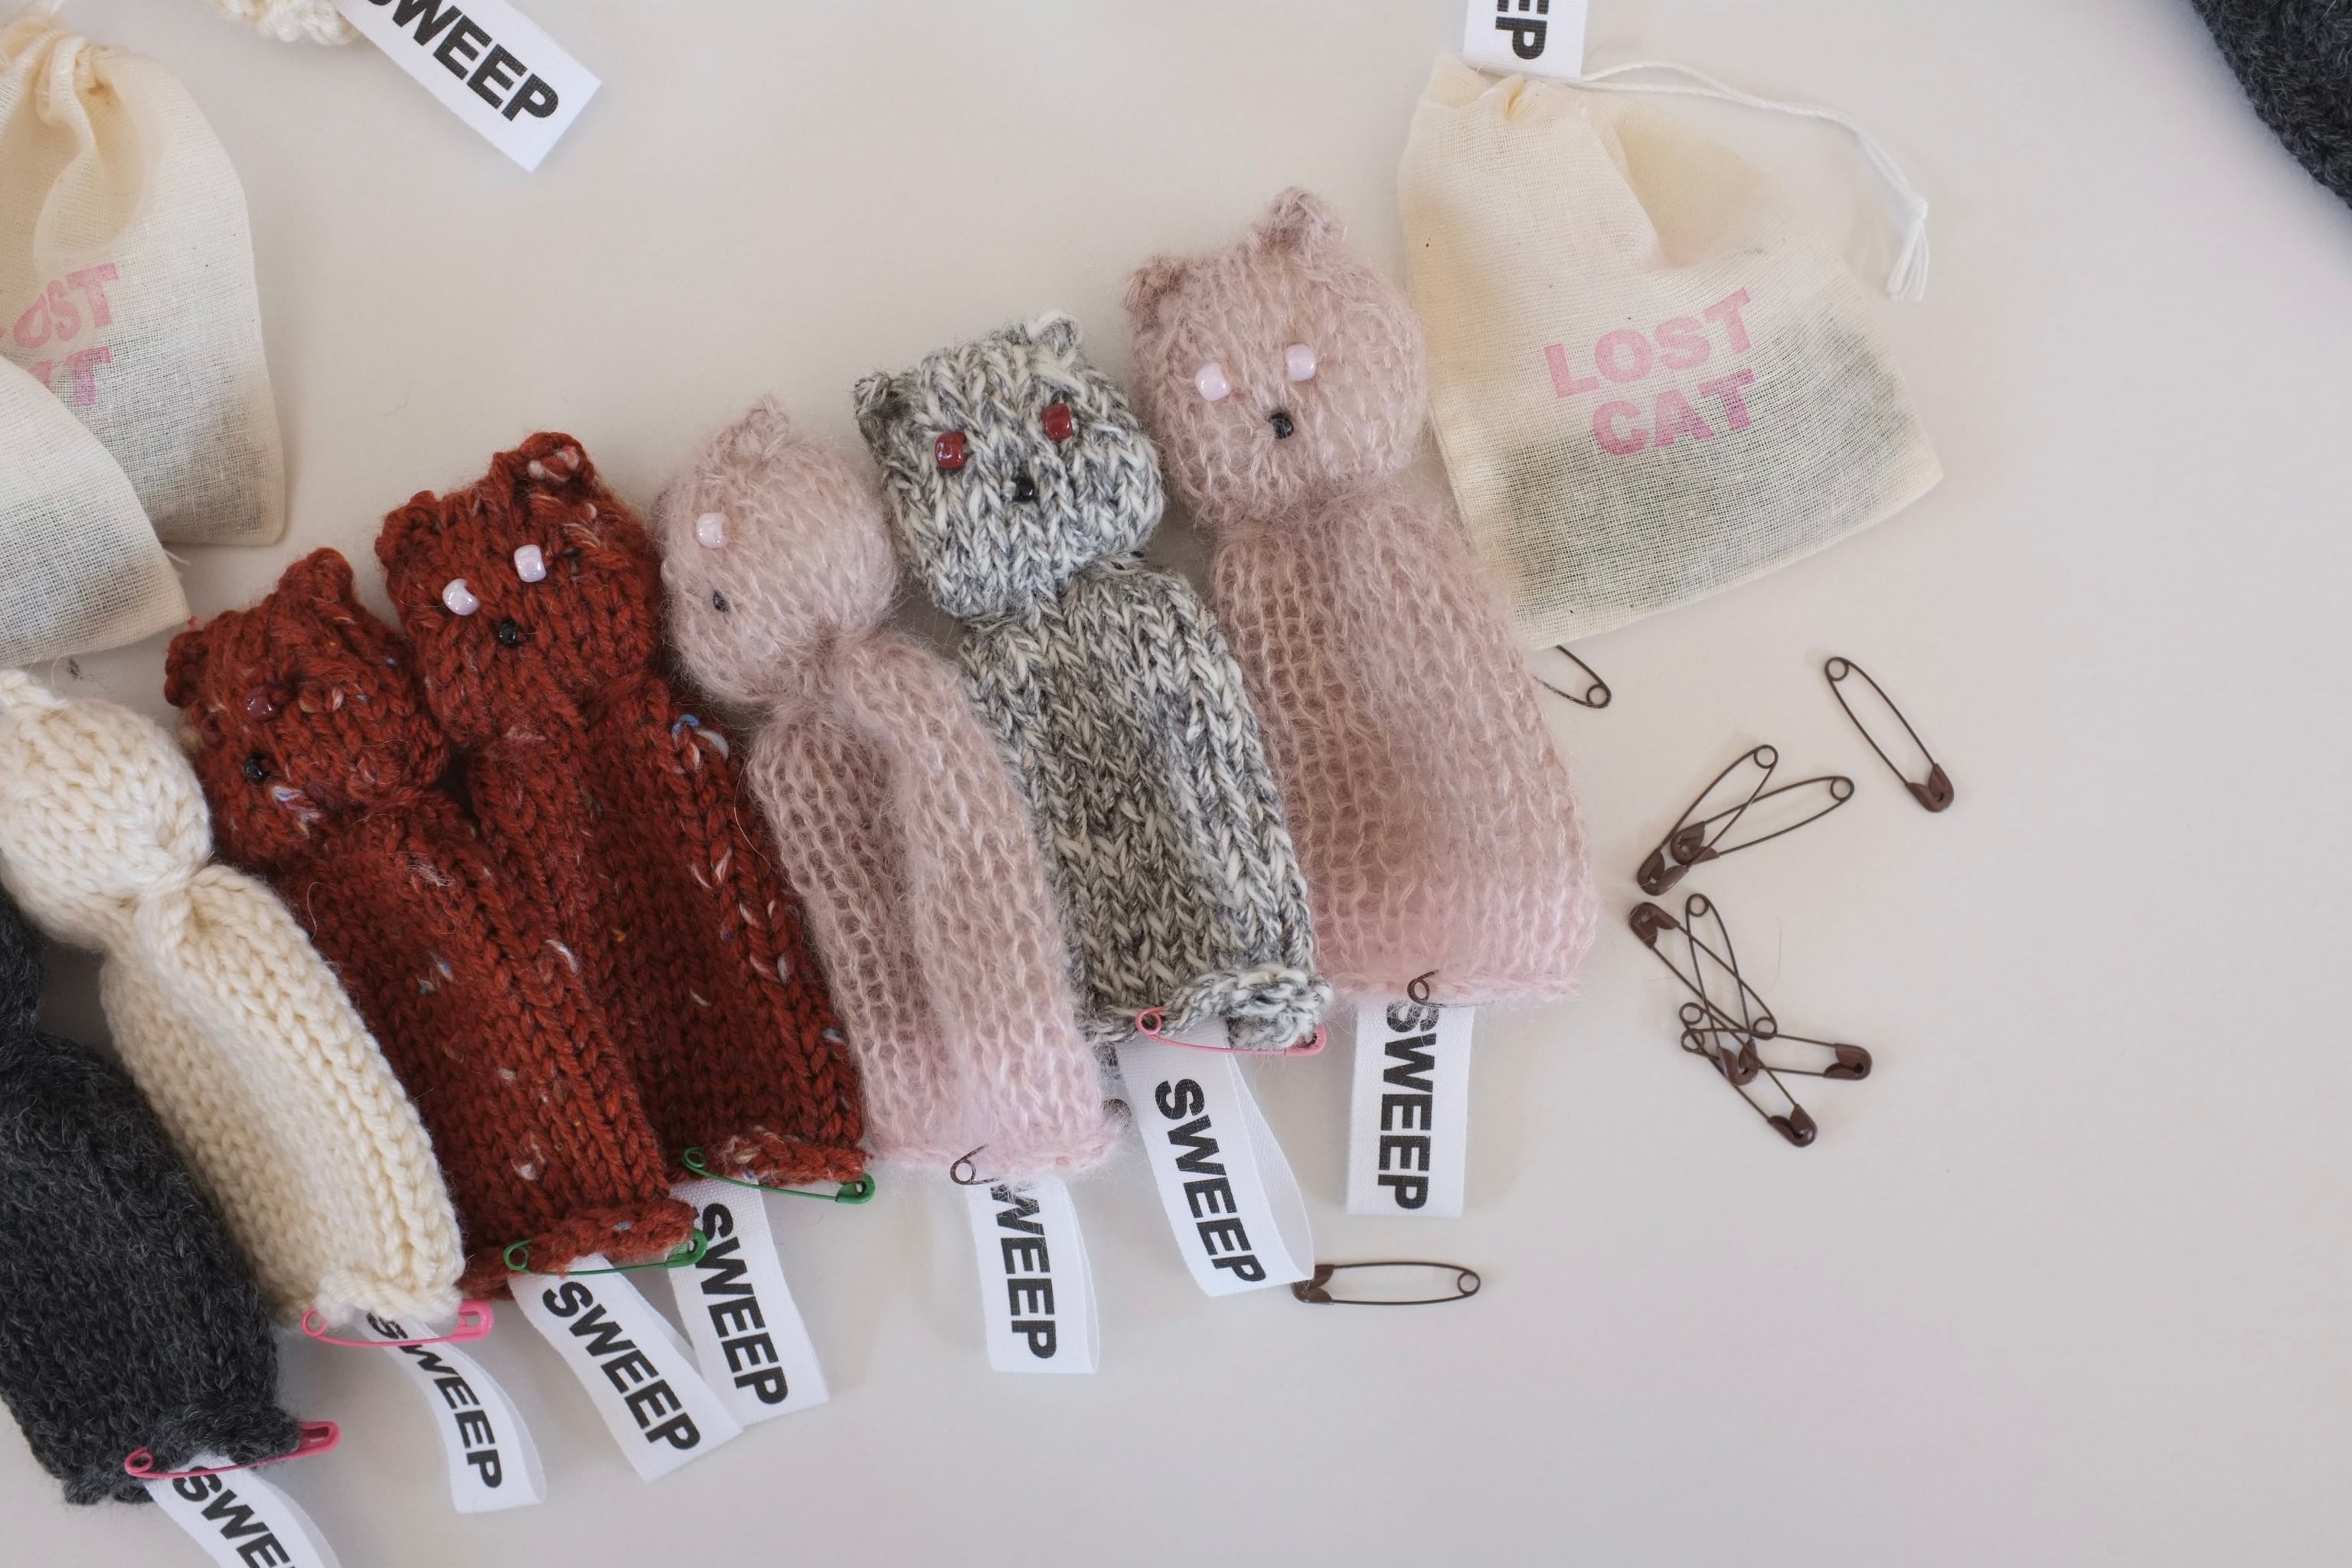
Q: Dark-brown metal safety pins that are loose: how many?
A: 9